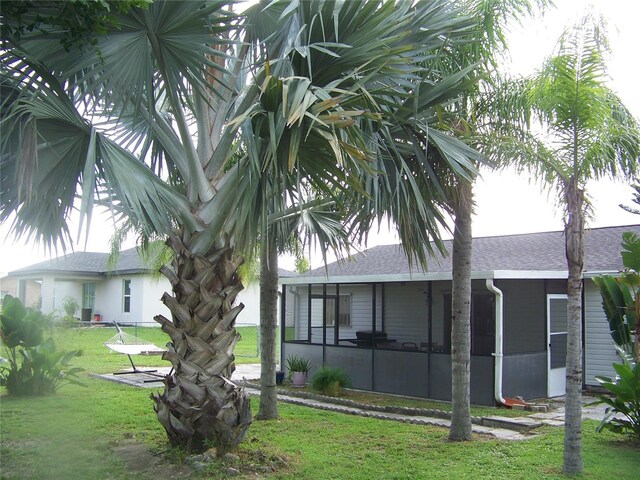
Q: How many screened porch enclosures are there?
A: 1